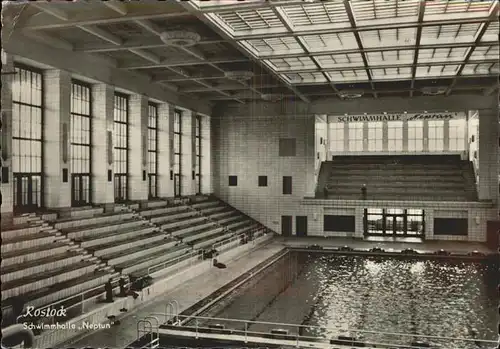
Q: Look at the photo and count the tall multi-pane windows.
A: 6